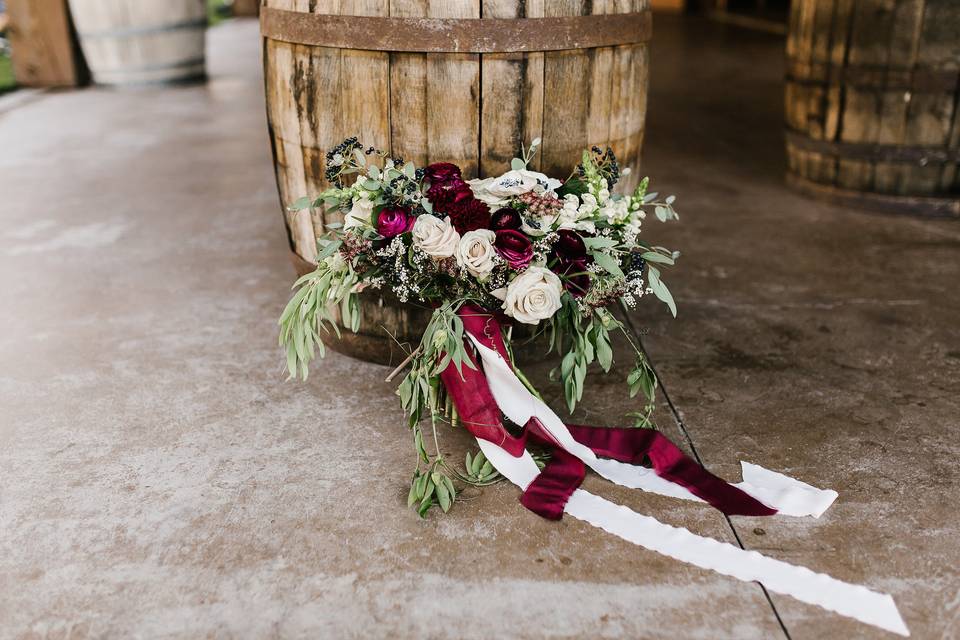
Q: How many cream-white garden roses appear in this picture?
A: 3